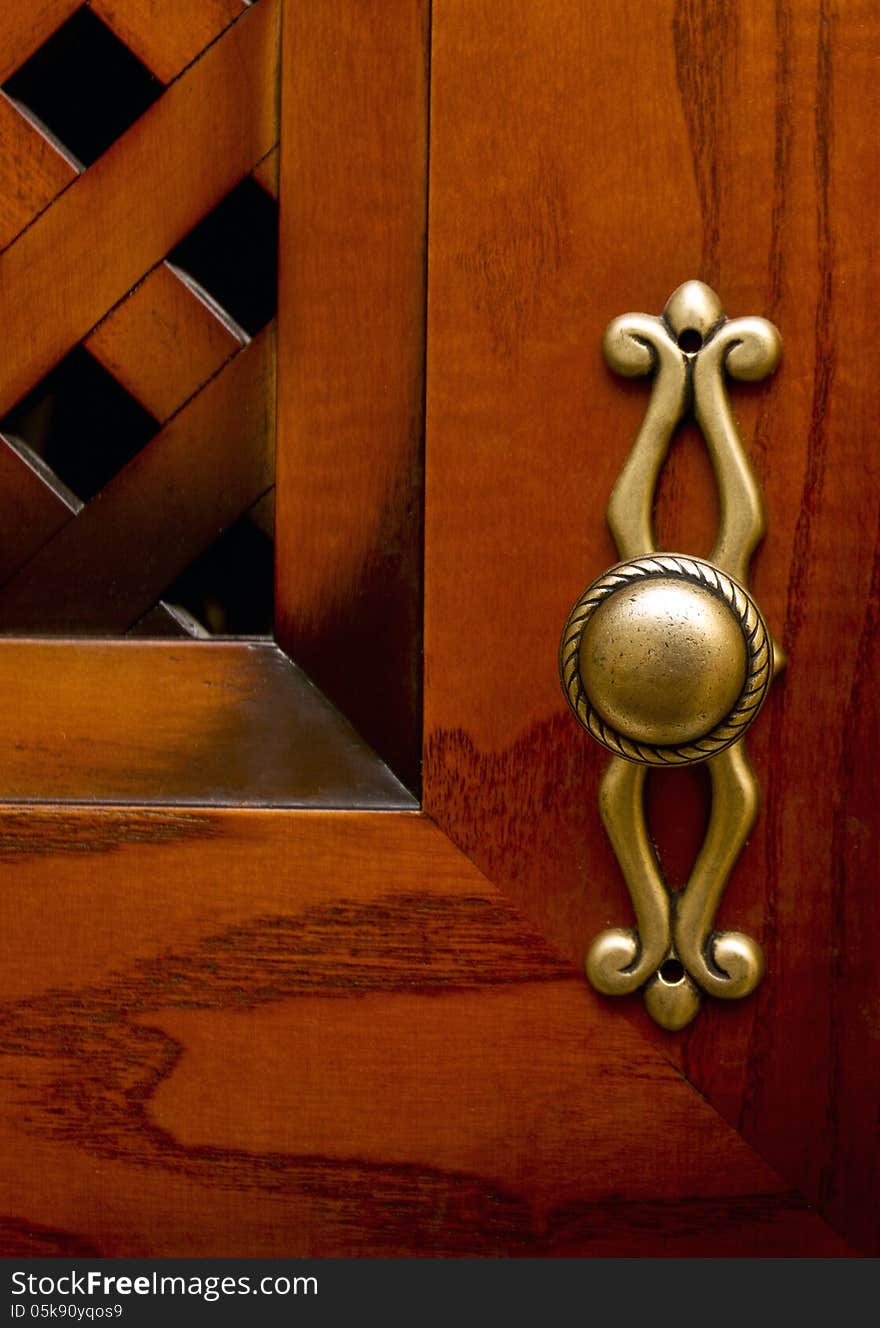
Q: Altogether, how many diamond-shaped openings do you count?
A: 4